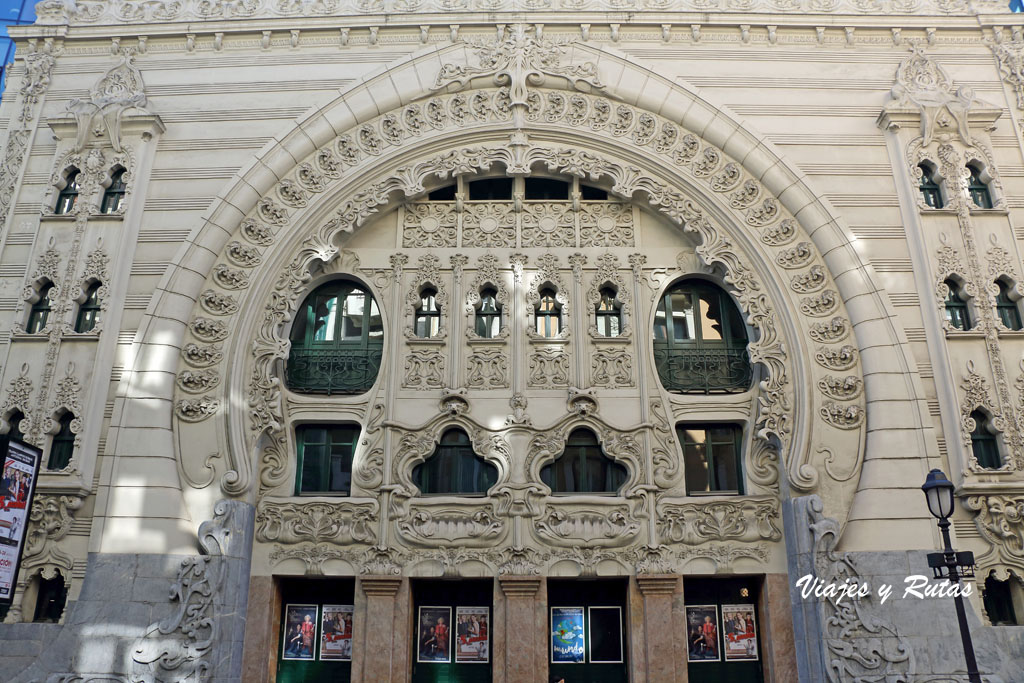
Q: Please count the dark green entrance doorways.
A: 4